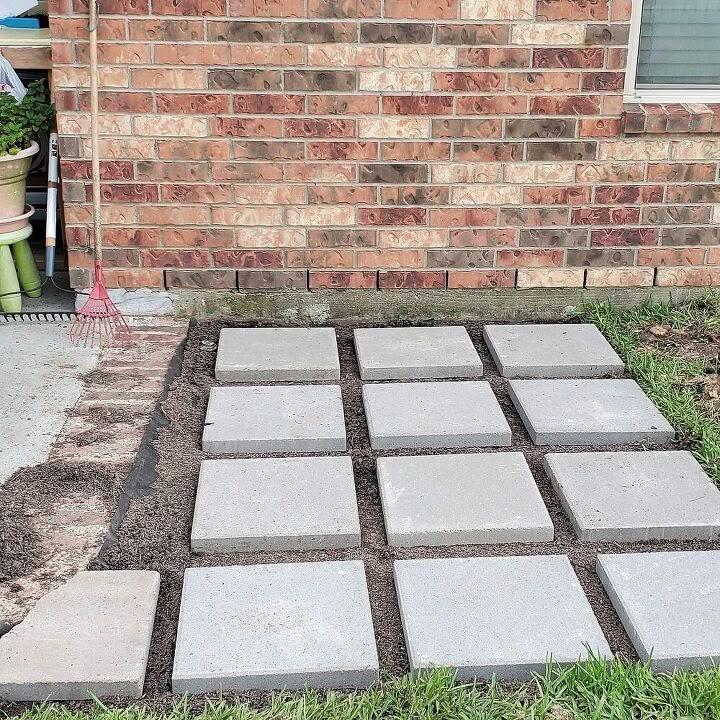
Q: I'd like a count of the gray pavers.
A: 13